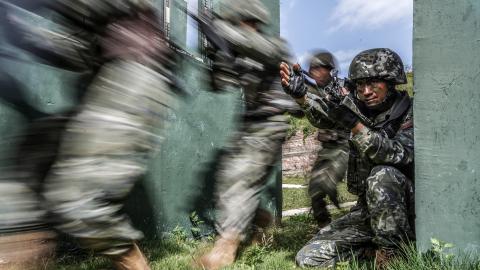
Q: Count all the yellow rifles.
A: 0